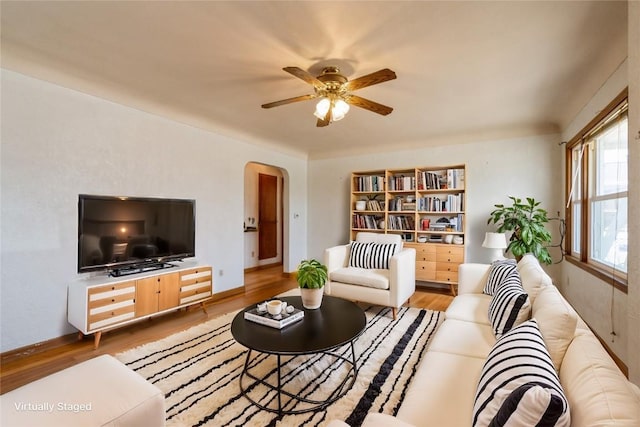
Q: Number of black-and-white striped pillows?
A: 4